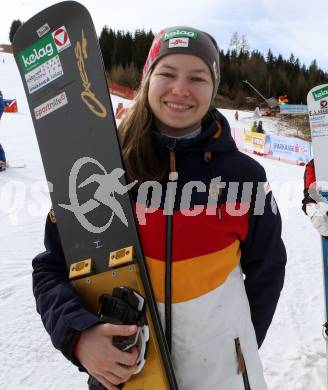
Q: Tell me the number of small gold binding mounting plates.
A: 2